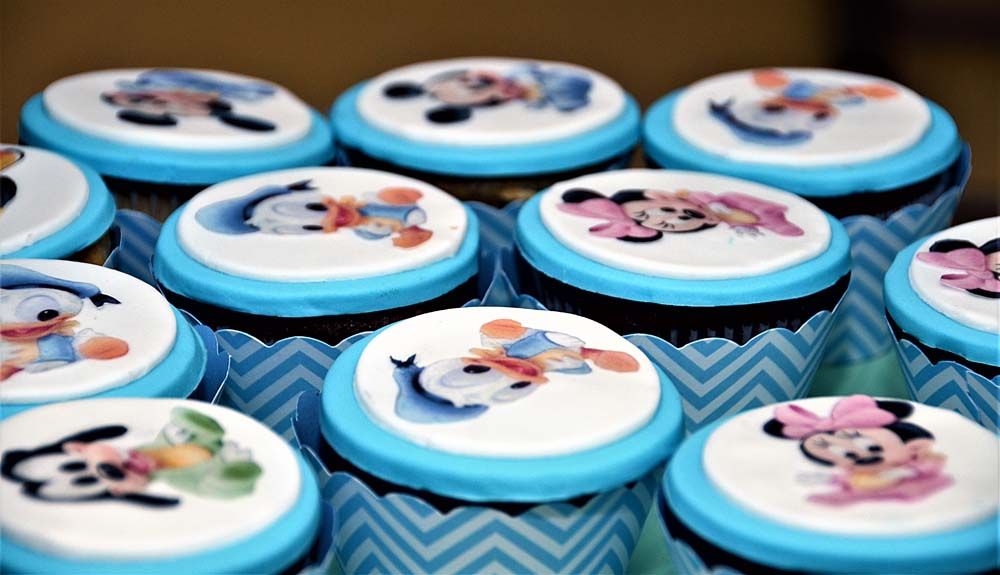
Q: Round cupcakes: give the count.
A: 11